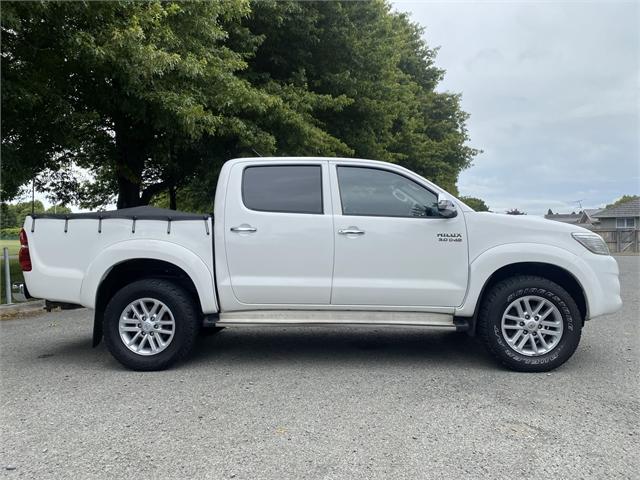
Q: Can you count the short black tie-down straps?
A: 6